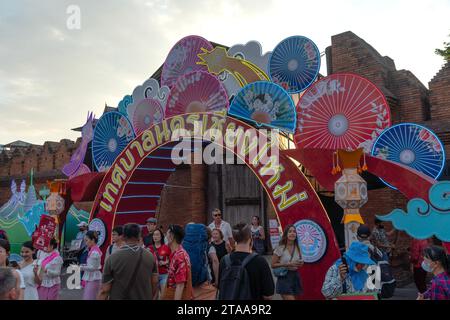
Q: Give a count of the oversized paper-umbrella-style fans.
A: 8